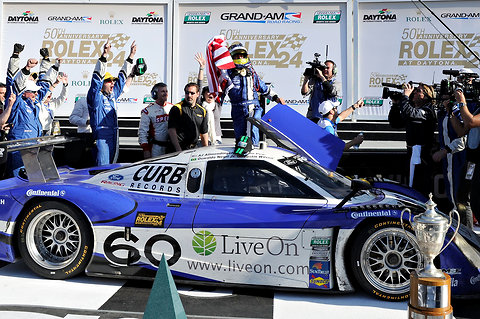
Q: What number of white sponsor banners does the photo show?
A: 3